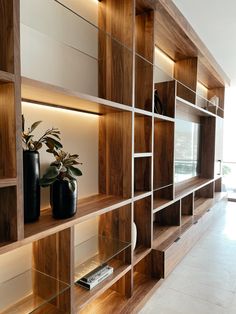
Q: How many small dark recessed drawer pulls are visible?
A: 3